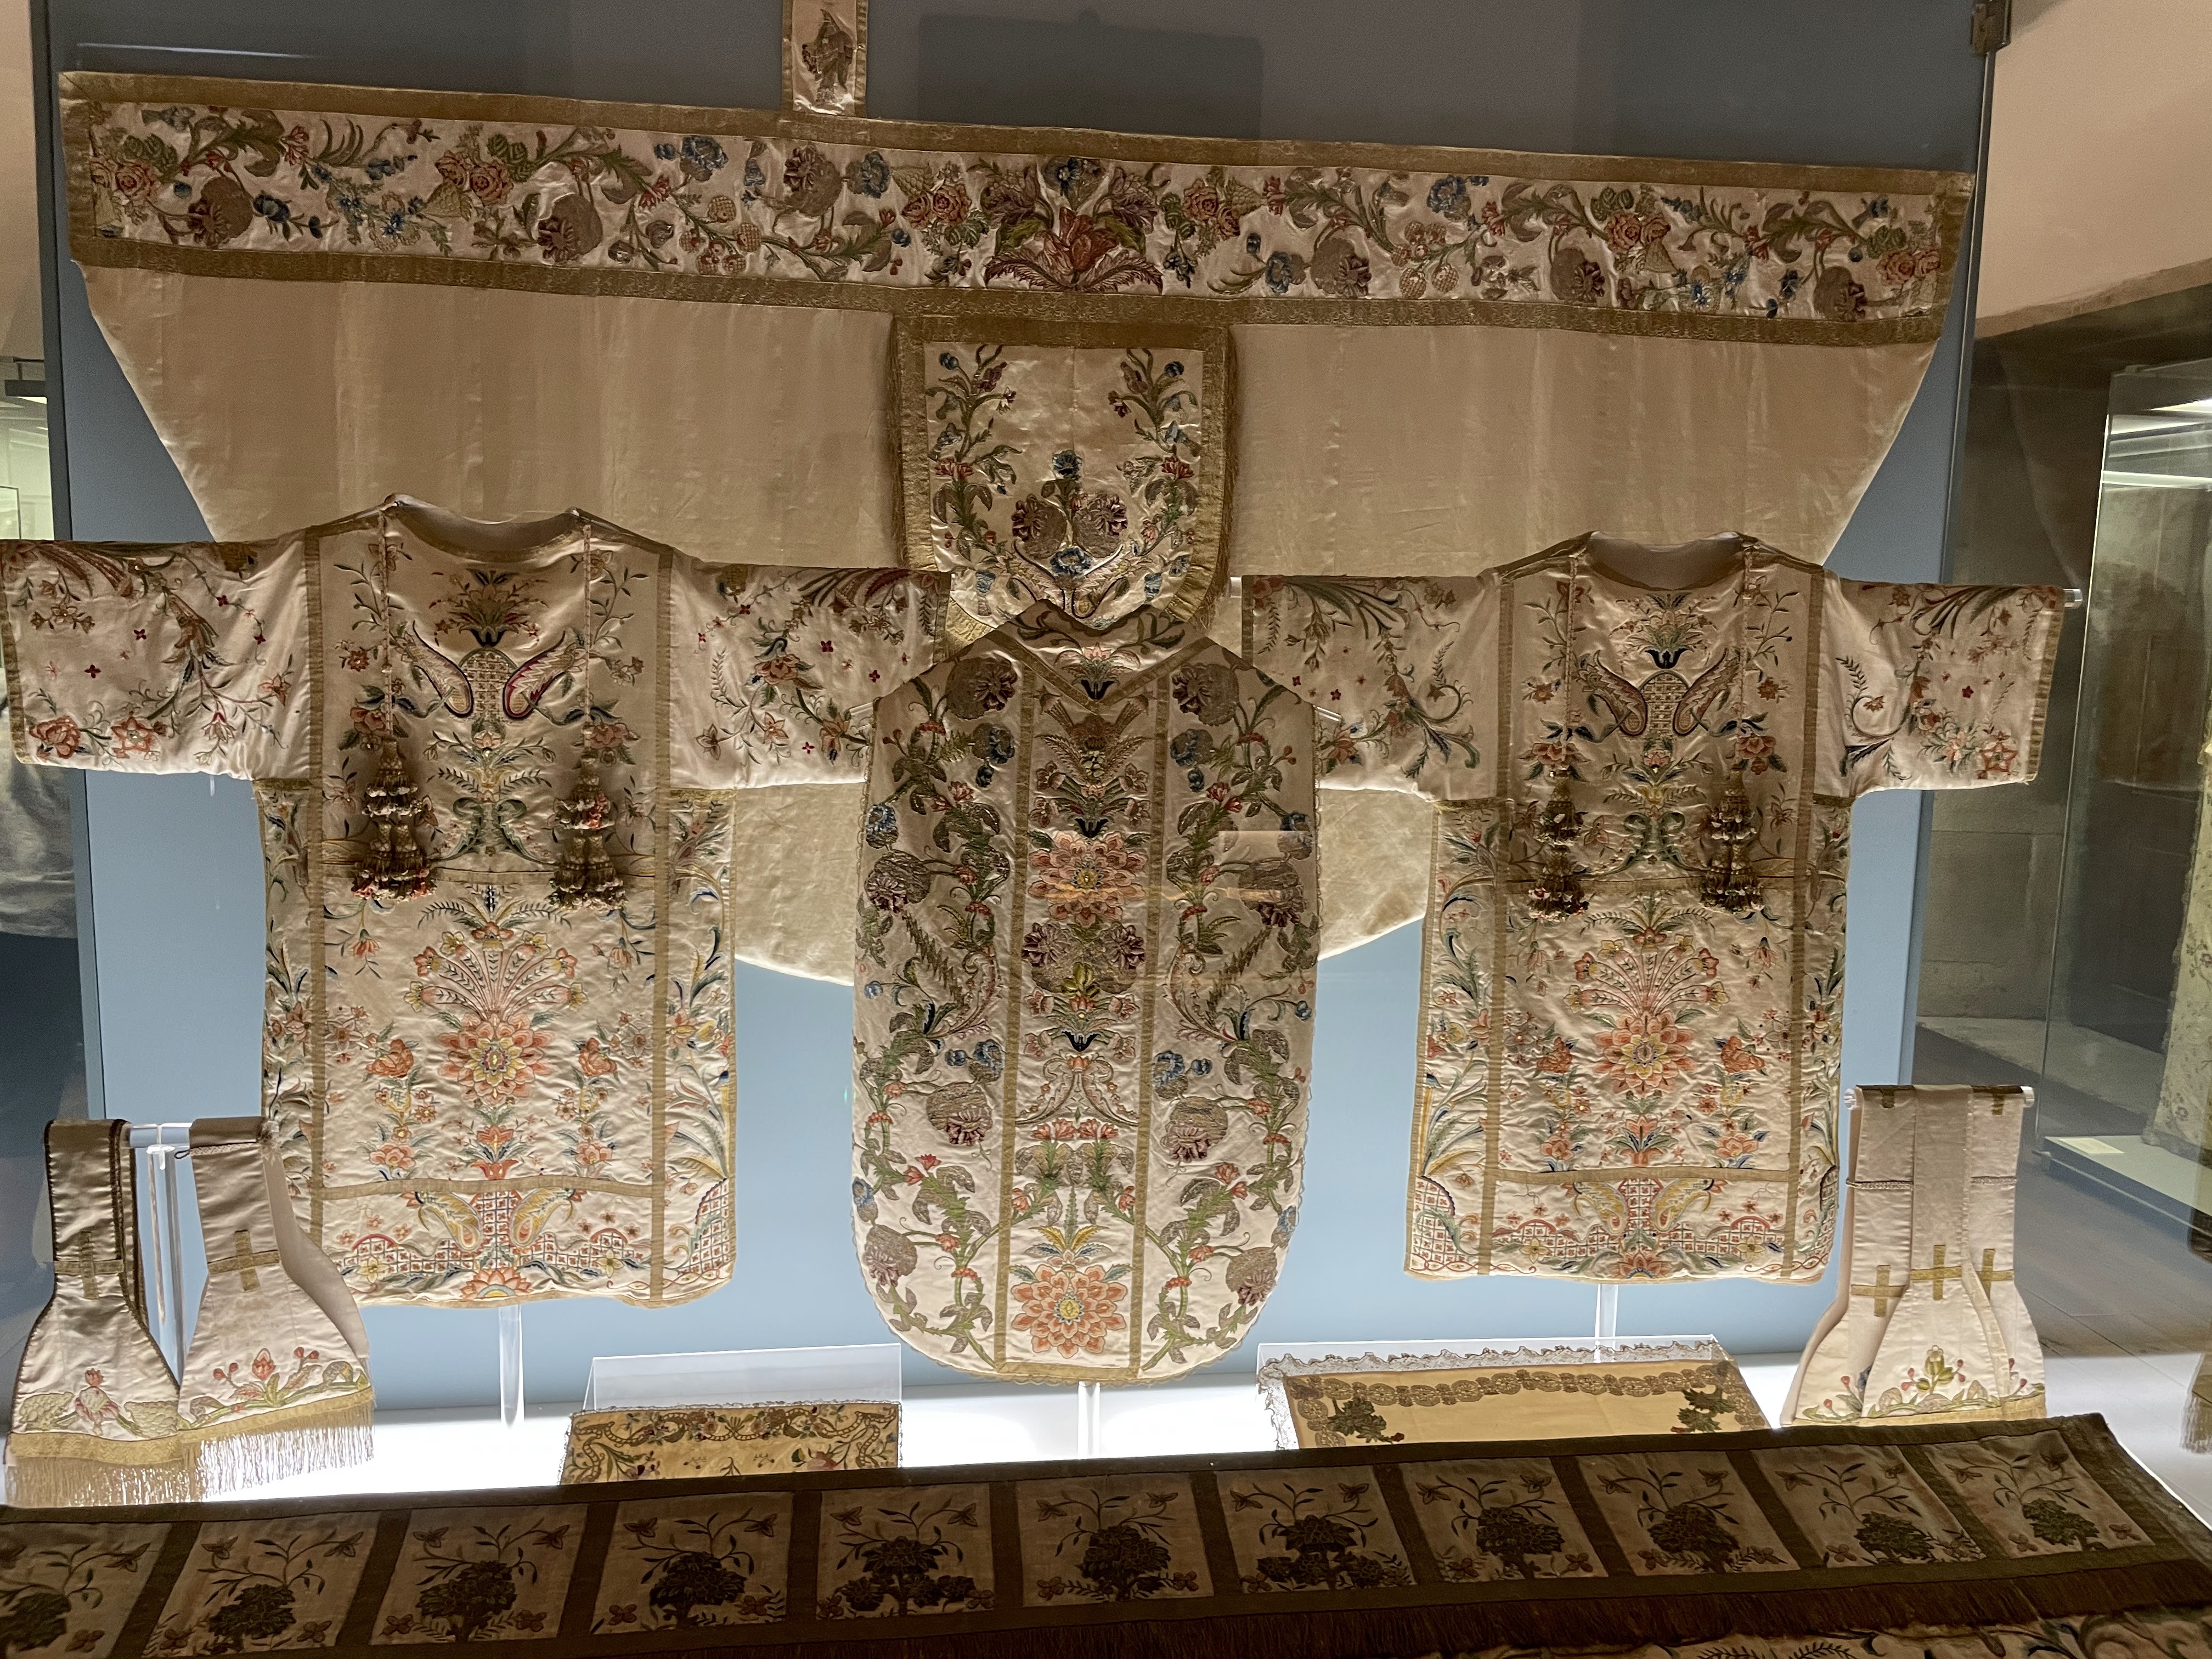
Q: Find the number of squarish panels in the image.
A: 11